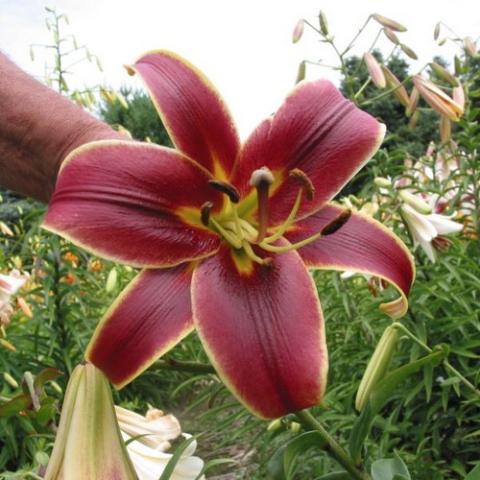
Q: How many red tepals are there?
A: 6